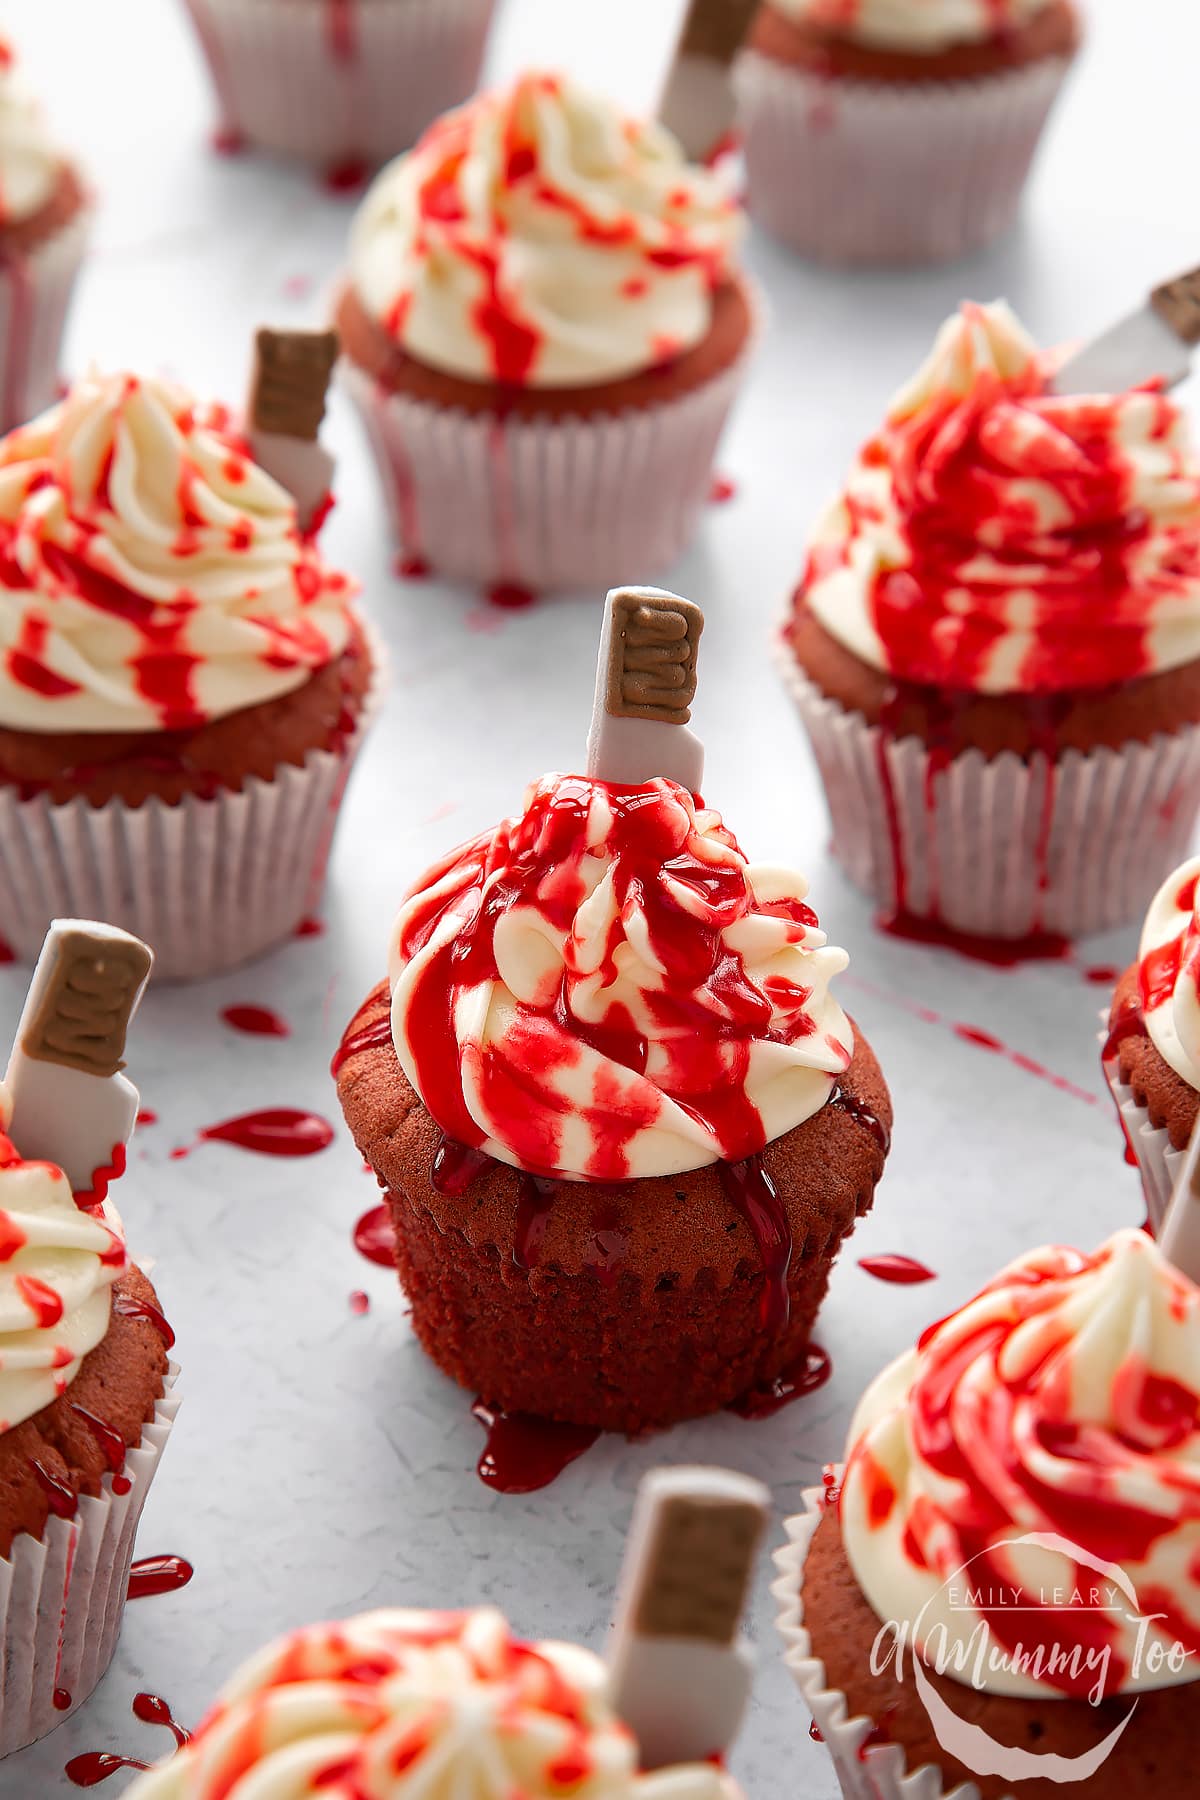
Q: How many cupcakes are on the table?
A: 11